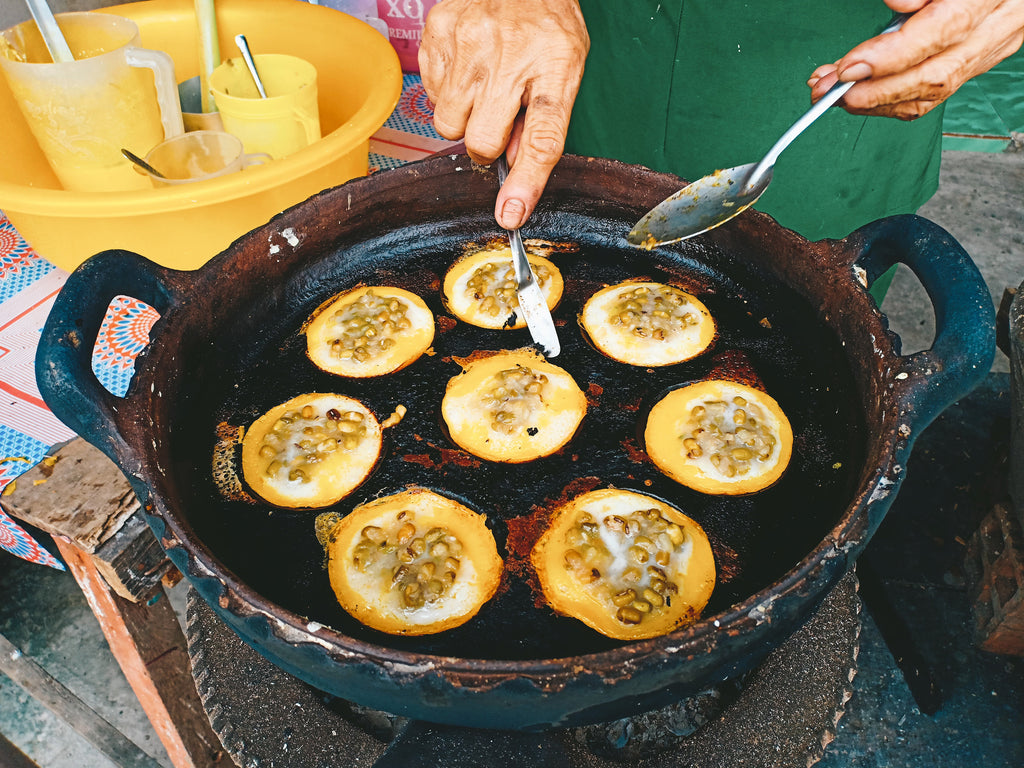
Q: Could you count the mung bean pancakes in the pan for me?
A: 8